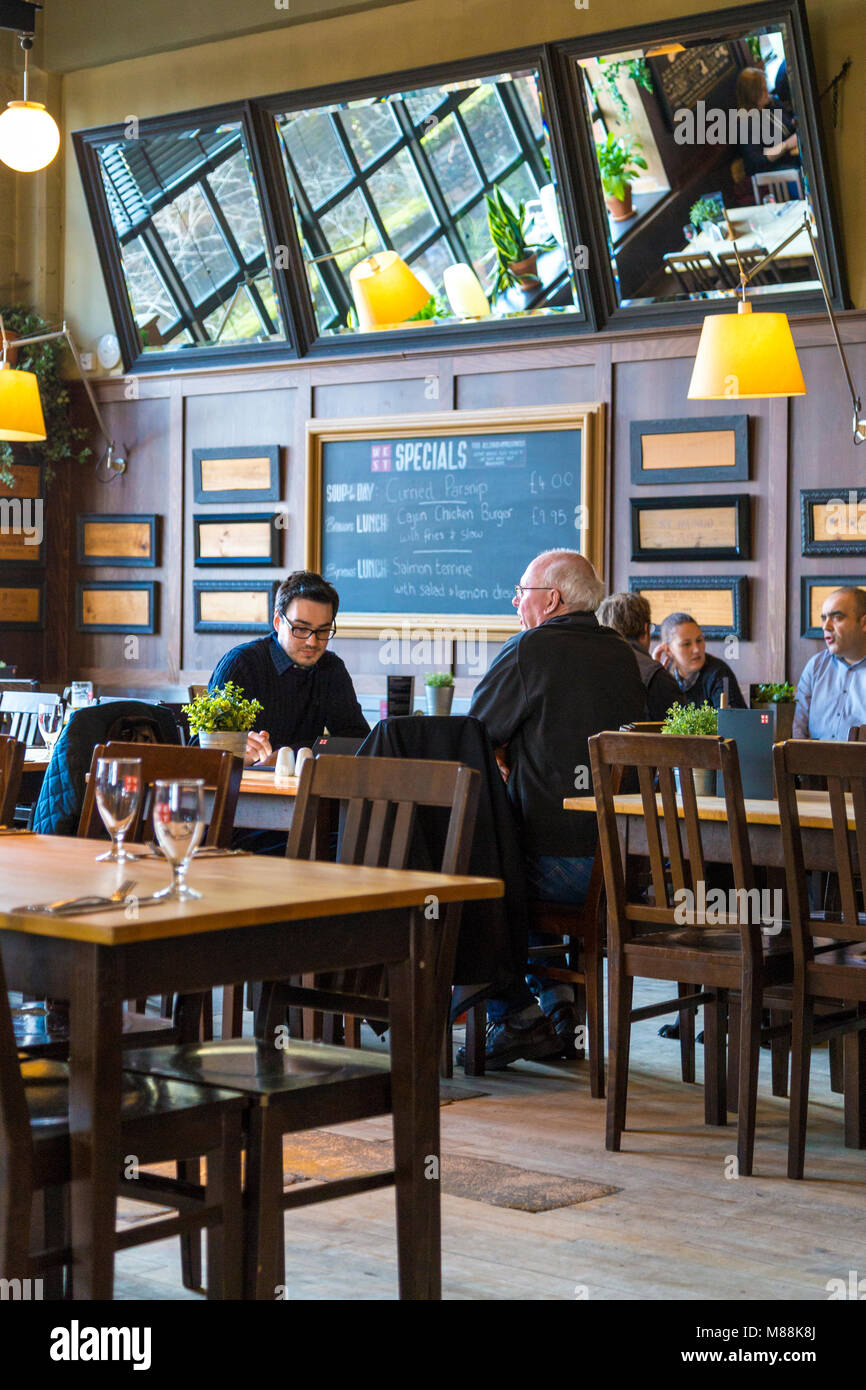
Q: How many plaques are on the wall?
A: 13